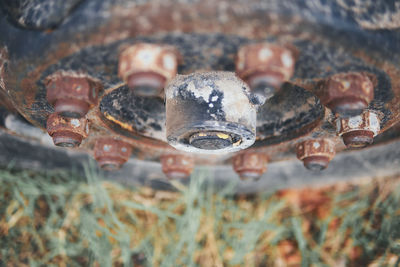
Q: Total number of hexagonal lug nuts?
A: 10